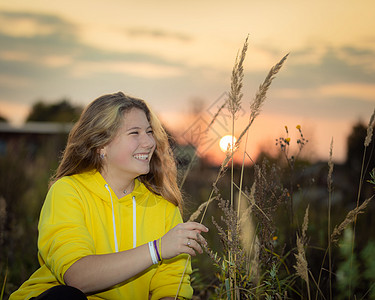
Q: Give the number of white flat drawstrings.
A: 2